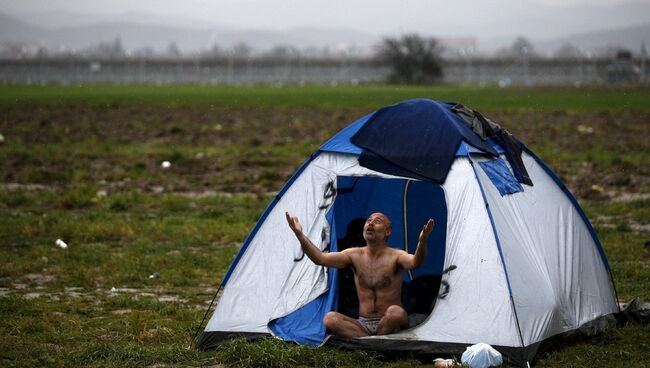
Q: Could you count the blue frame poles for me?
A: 3